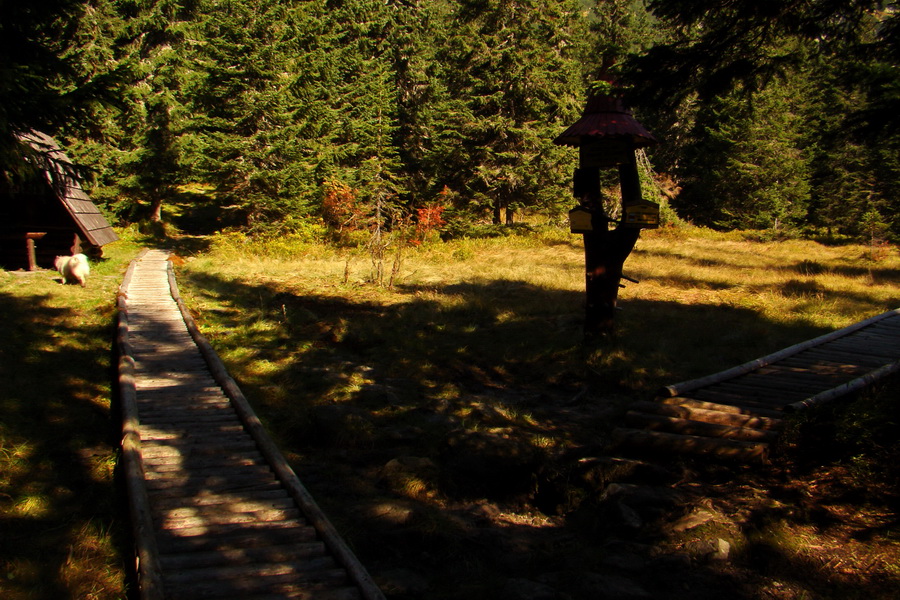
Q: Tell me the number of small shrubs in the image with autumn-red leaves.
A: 2